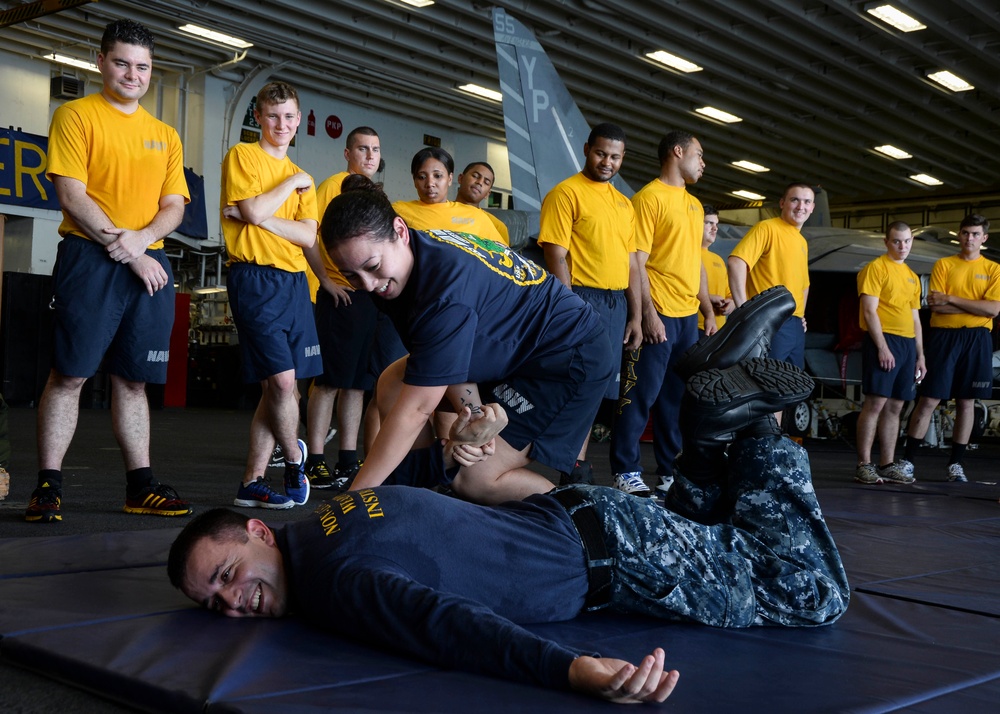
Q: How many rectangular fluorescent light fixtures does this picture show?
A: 12